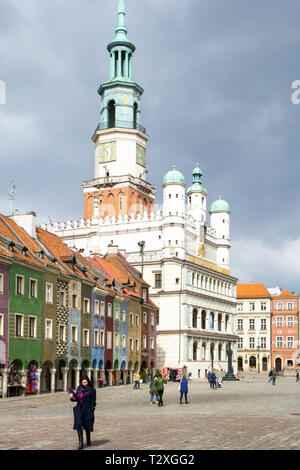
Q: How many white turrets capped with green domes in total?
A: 3